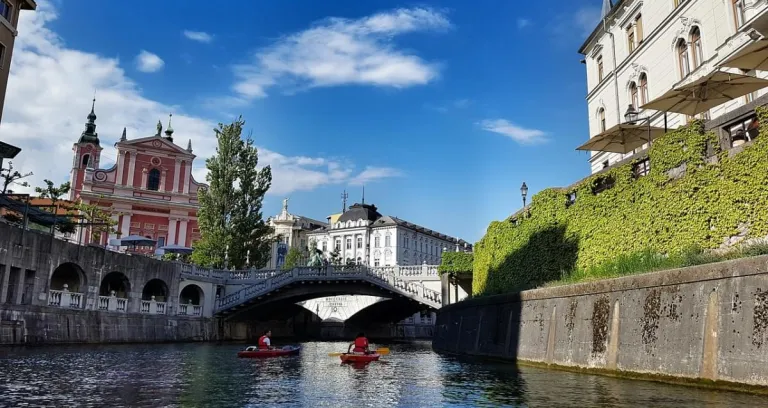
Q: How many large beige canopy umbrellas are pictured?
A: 3